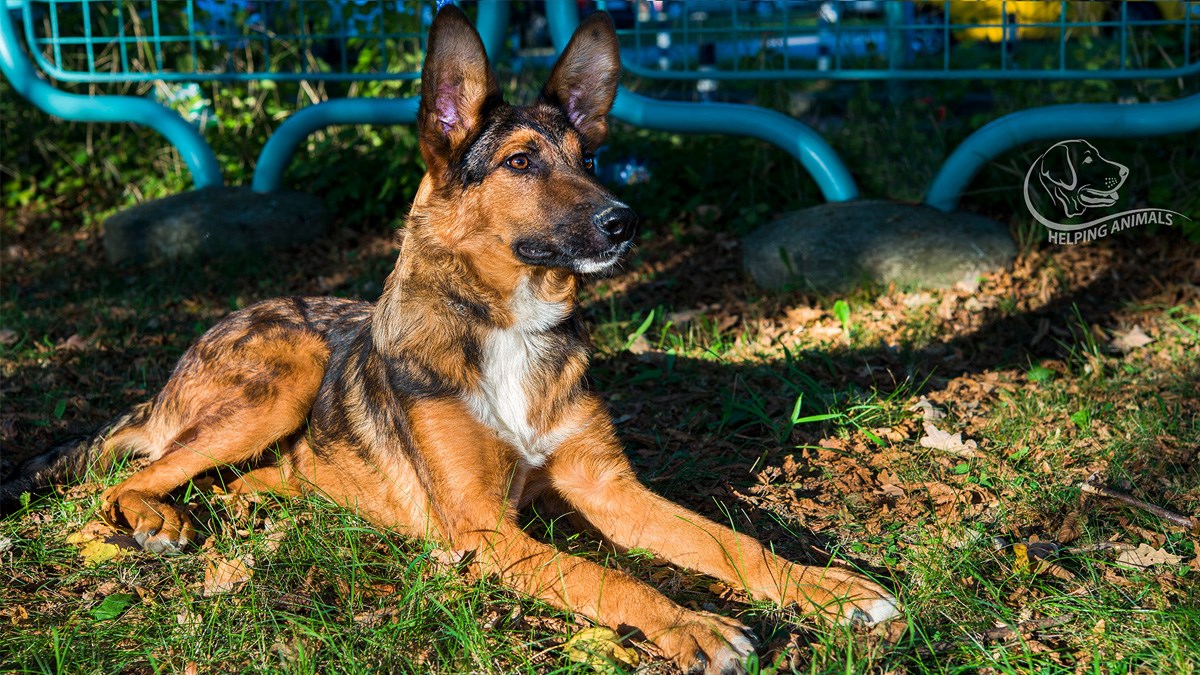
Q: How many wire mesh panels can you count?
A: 2